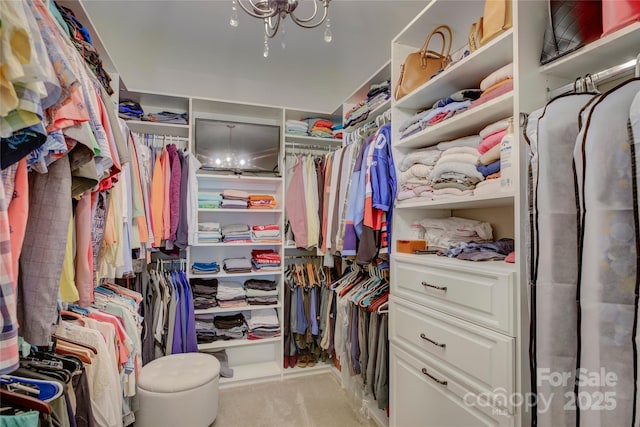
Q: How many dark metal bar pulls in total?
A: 3